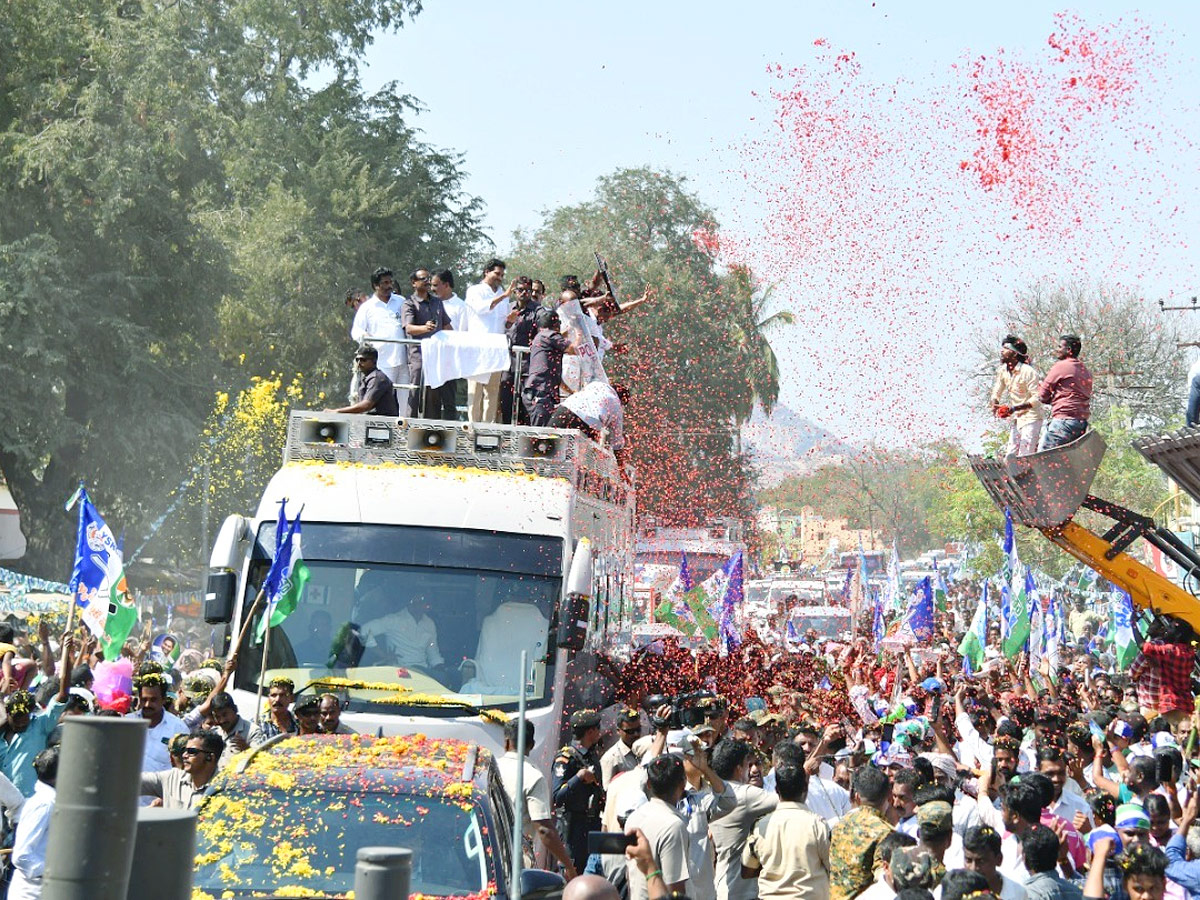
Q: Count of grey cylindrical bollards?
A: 3